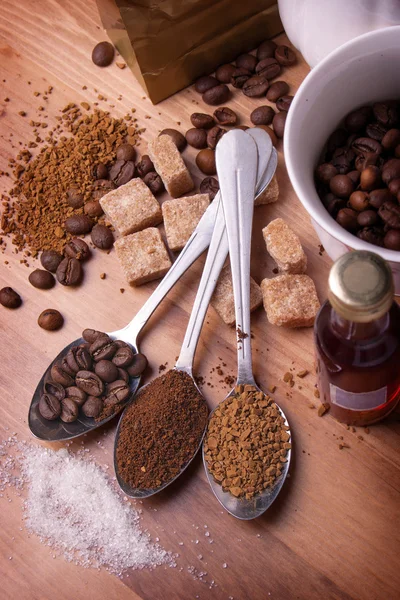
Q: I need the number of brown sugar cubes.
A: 8